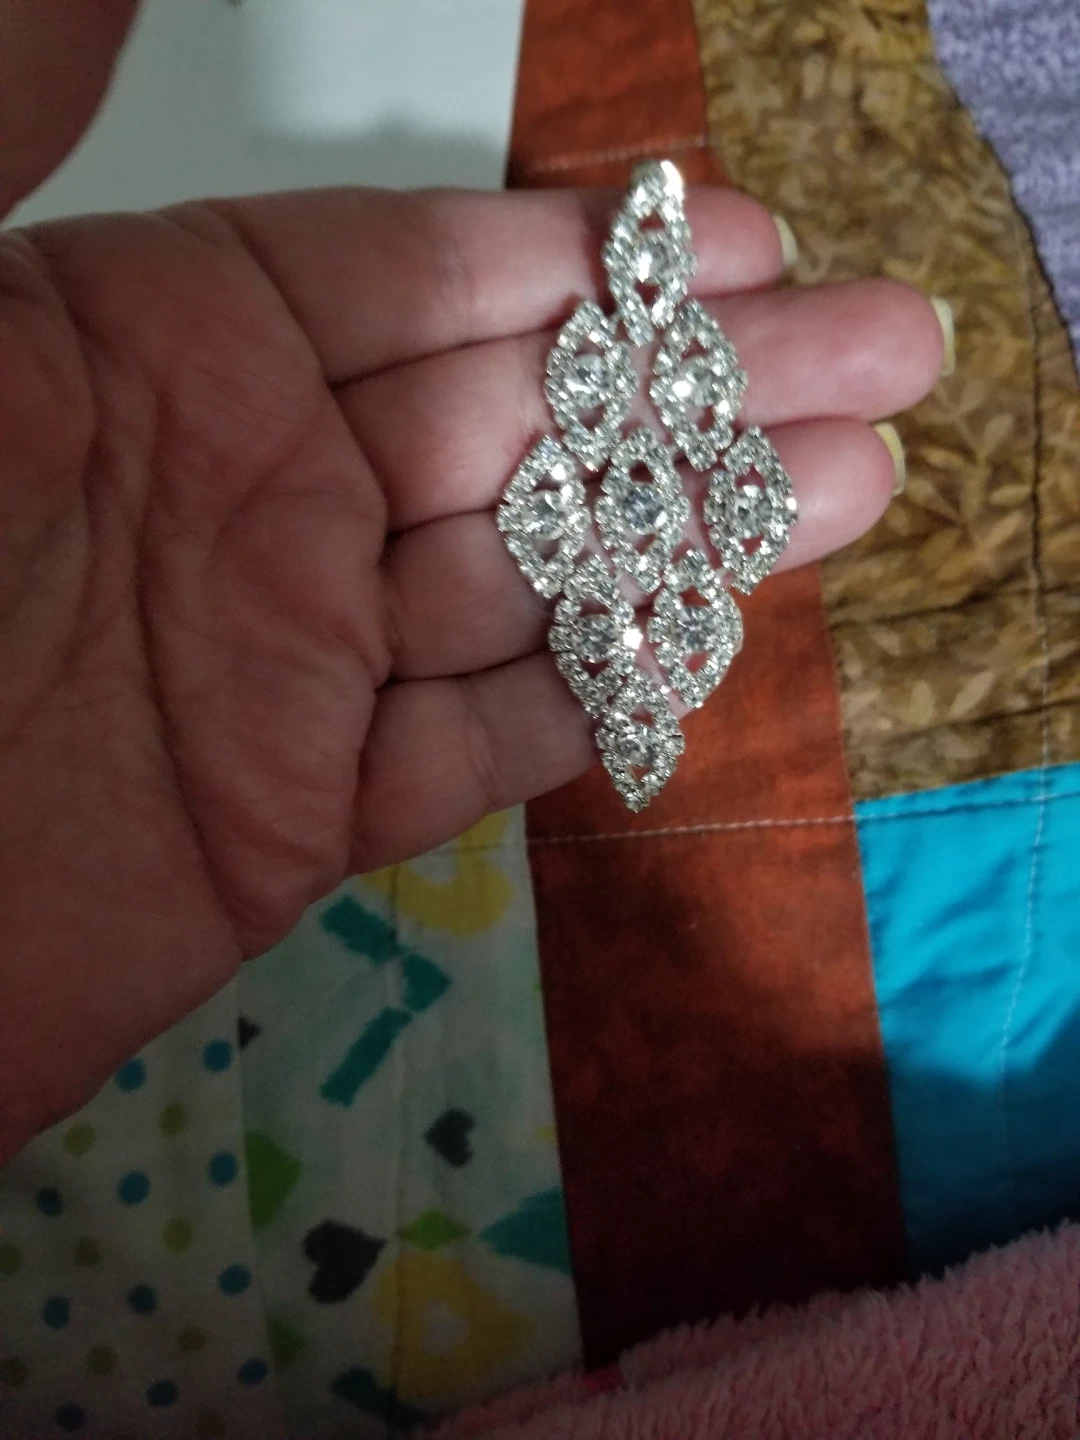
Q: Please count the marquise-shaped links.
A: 9